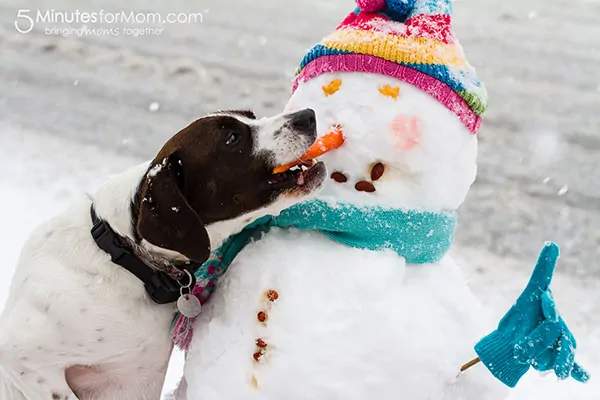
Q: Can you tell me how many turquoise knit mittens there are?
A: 1